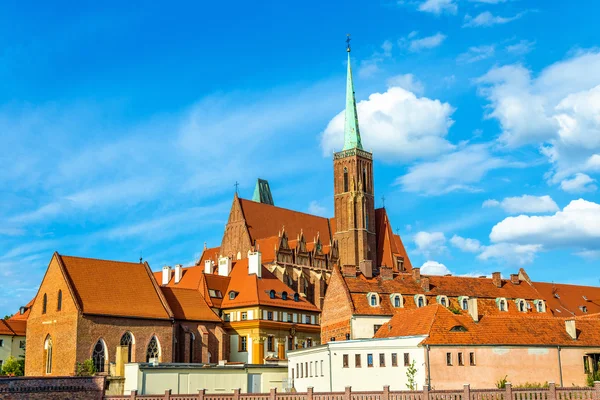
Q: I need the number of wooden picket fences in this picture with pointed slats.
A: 0